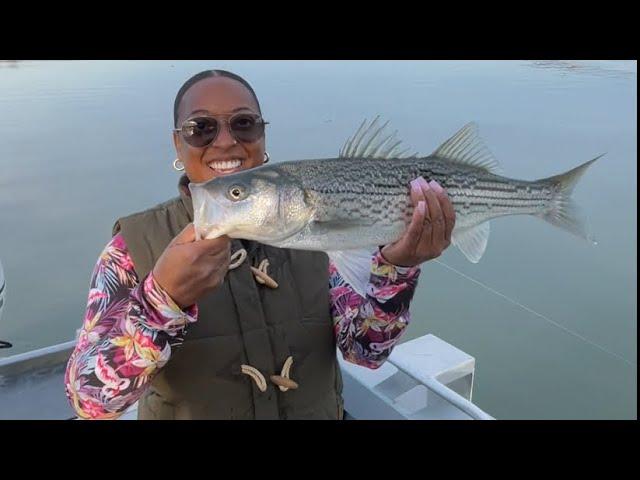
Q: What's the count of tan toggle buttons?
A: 2